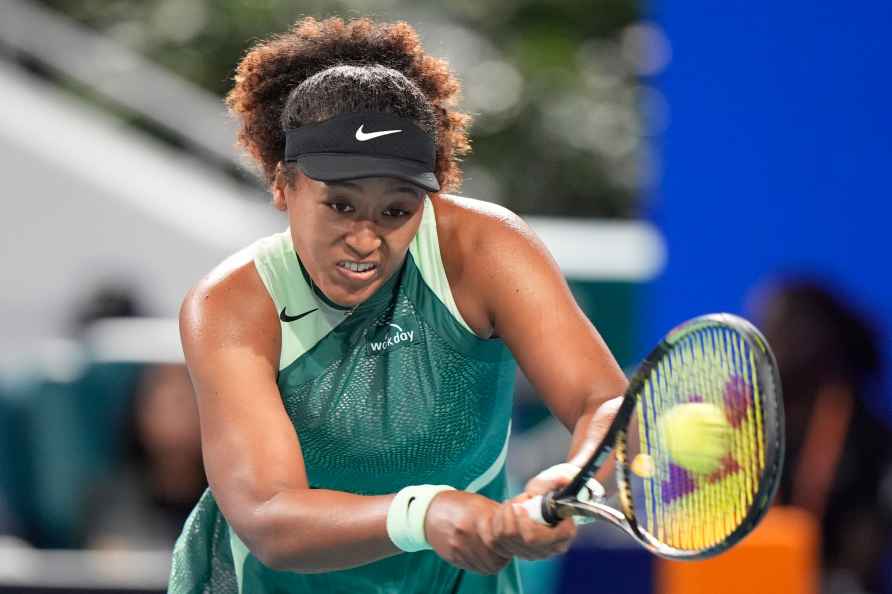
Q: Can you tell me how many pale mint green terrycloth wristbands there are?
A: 2